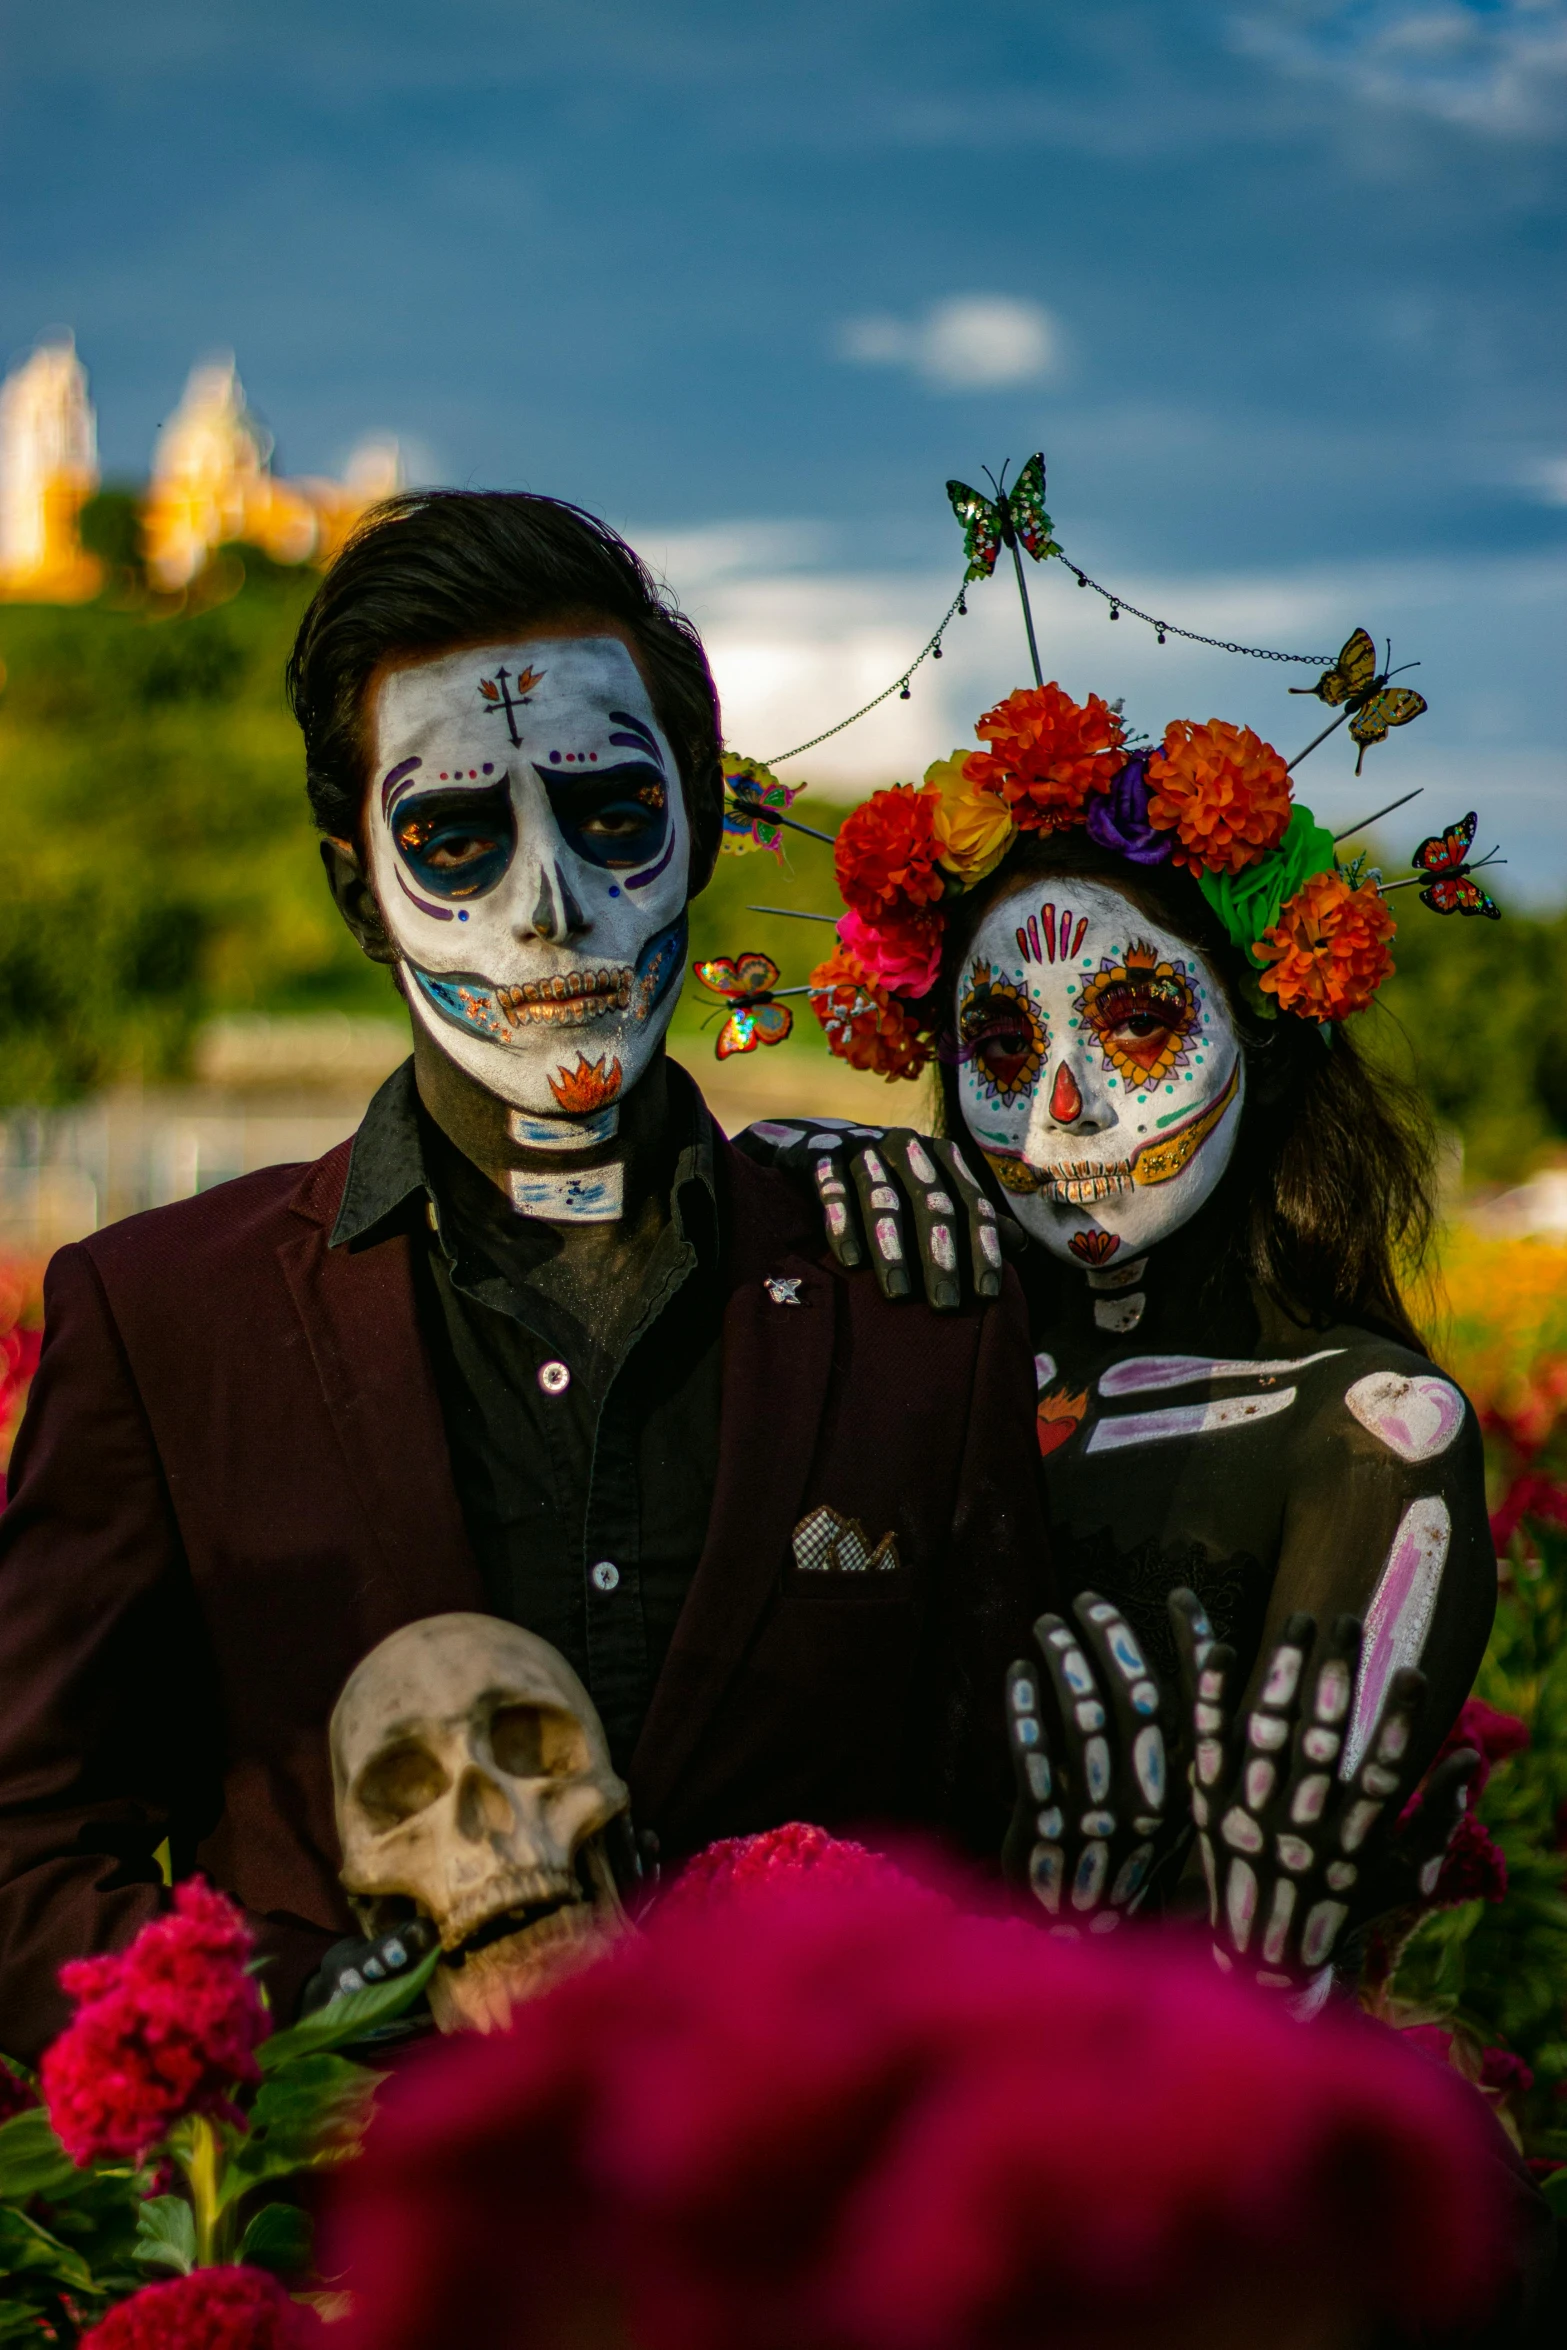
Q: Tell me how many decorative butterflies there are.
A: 5